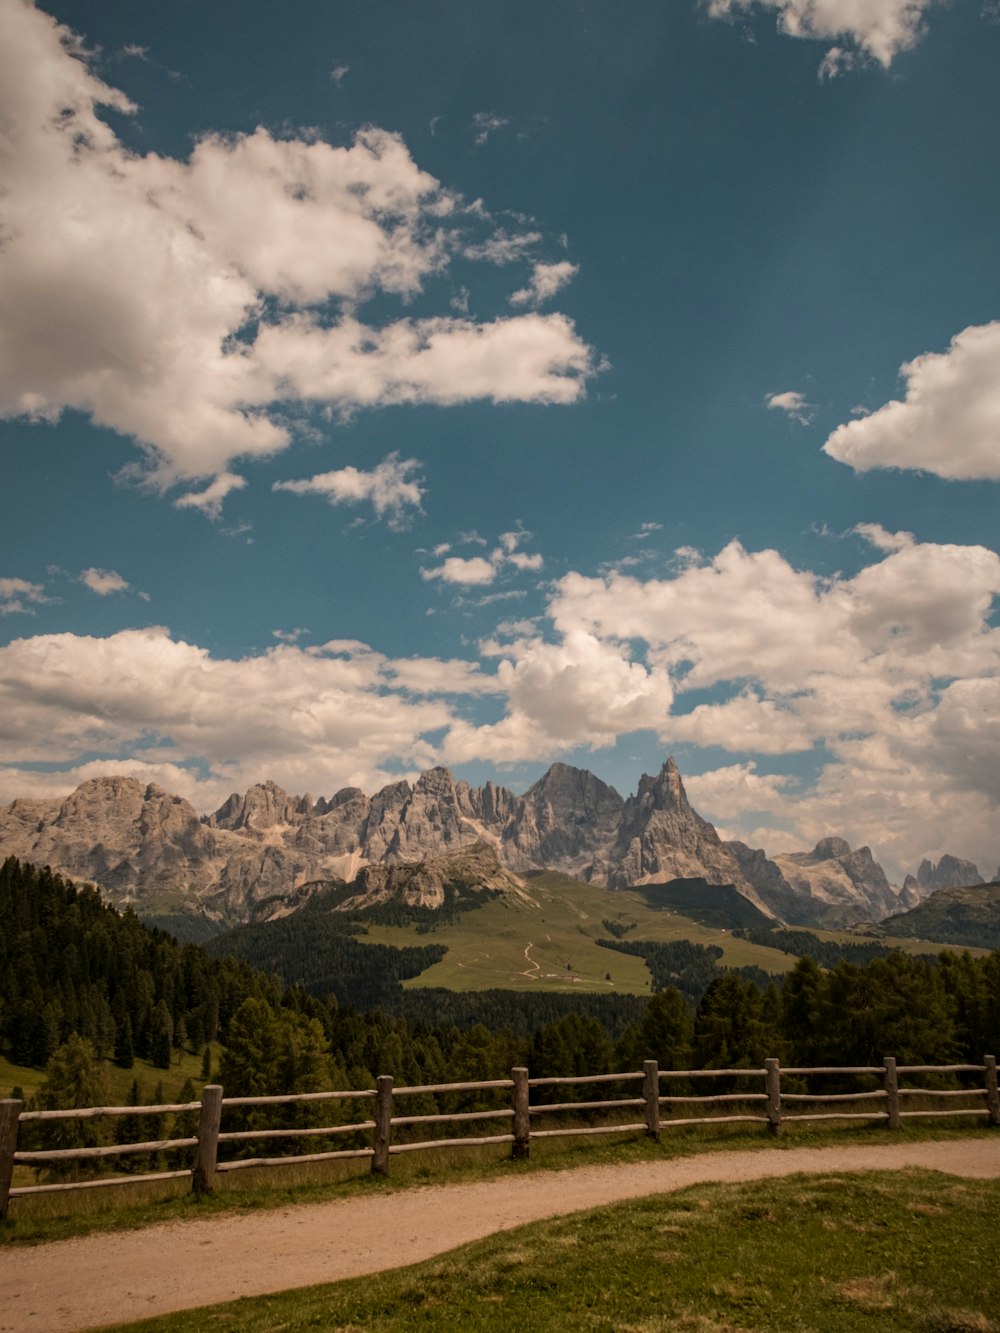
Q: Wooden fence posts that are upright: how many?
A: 8